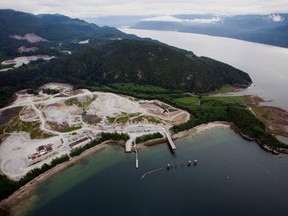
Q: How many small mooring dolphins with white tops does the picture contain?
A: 3